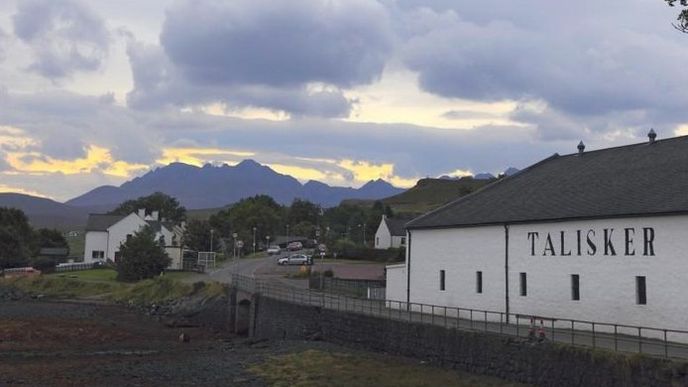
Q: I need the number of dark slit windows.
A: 5